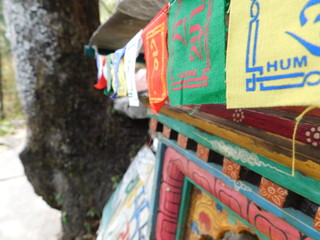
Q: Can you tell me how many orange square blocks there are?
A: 7